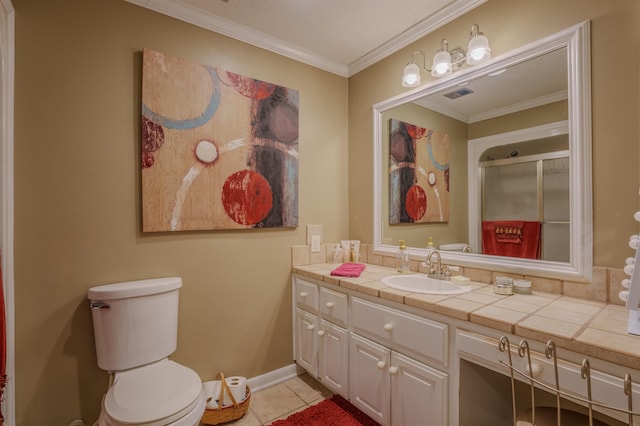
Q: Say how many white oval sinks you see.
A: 1